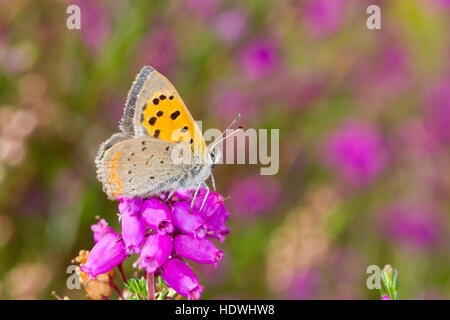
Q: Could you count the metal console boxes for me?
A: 0